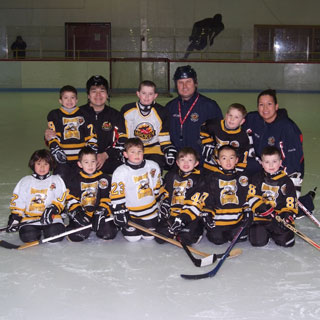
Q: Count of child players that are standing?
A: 3